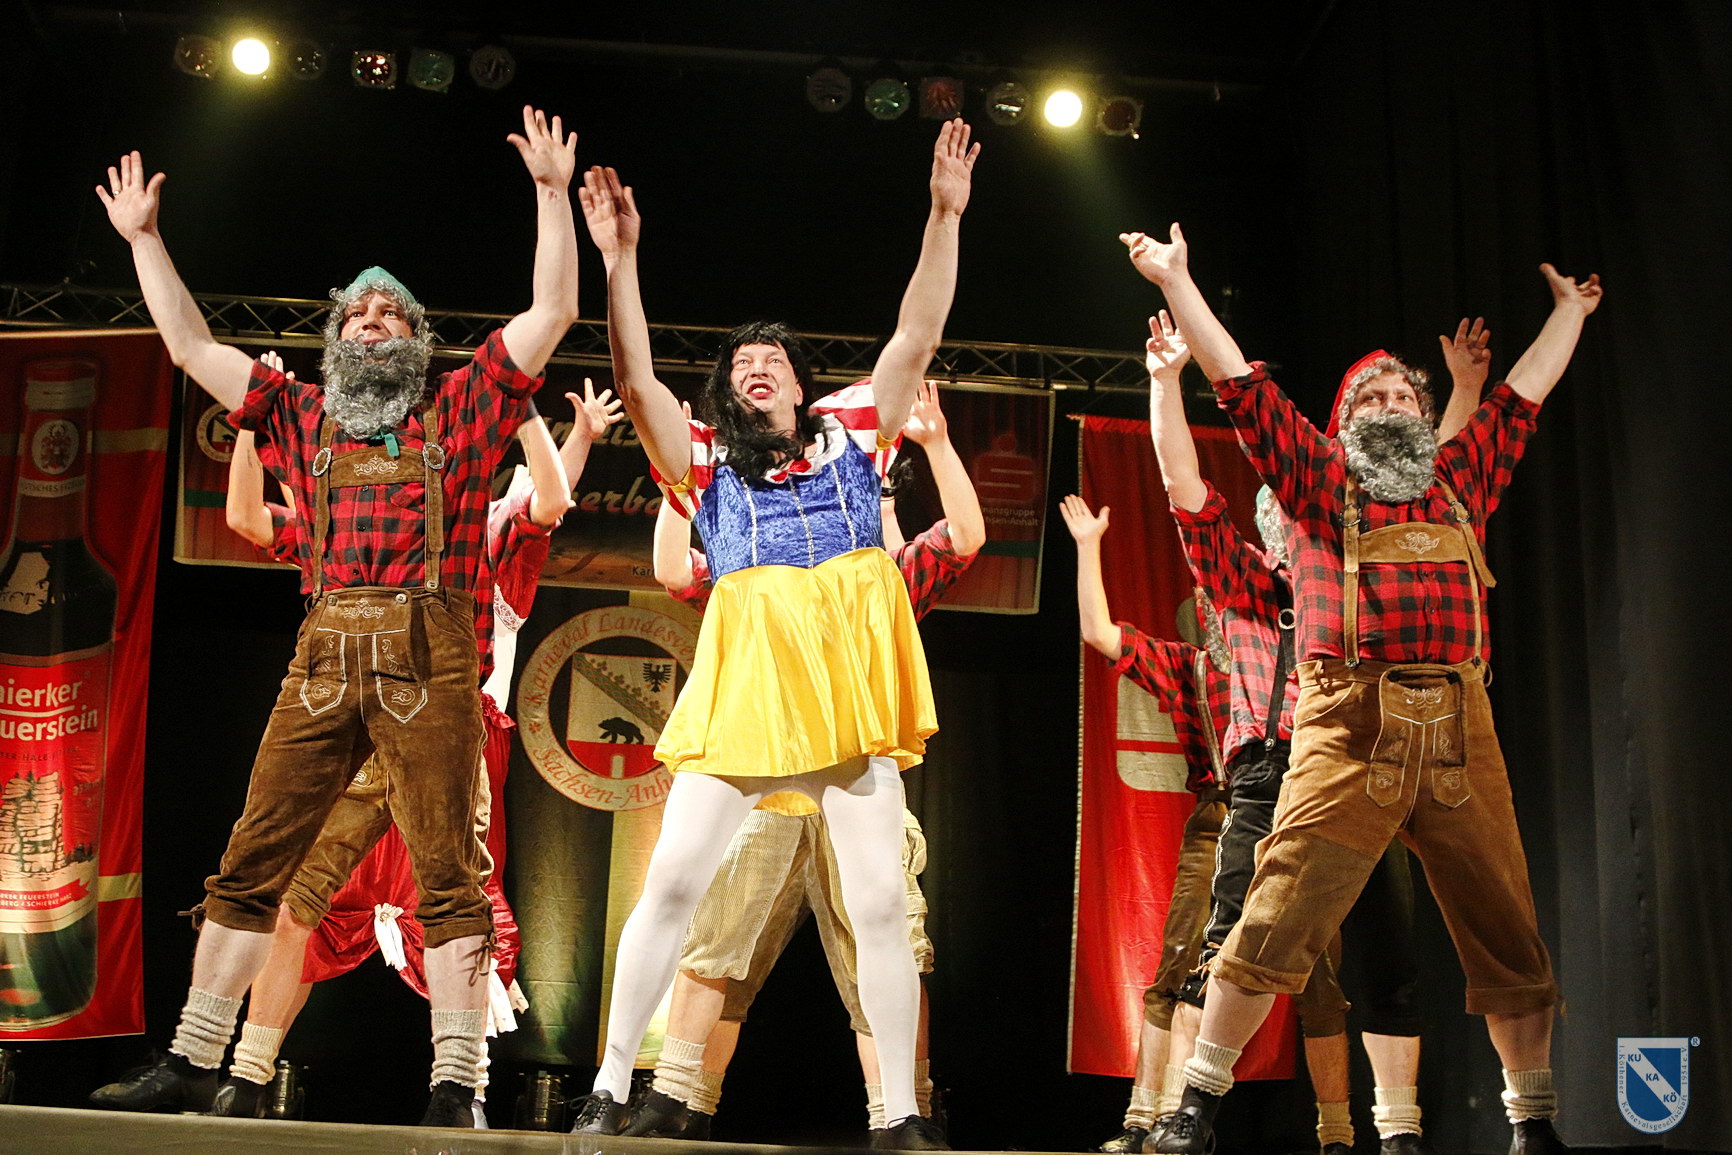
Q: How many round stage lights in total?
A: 12